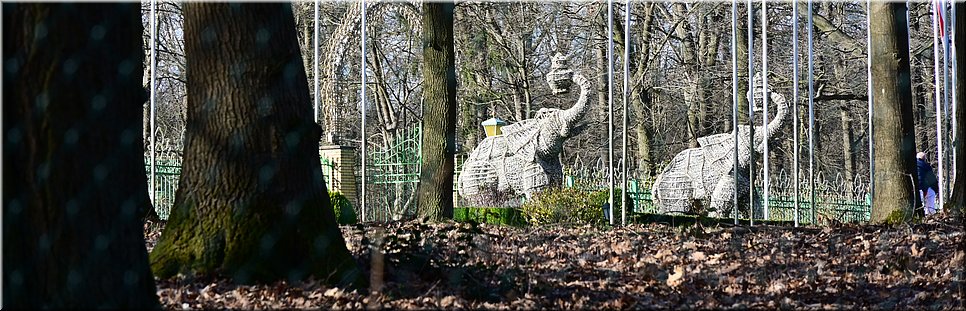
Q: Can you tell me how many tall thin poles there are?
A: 14